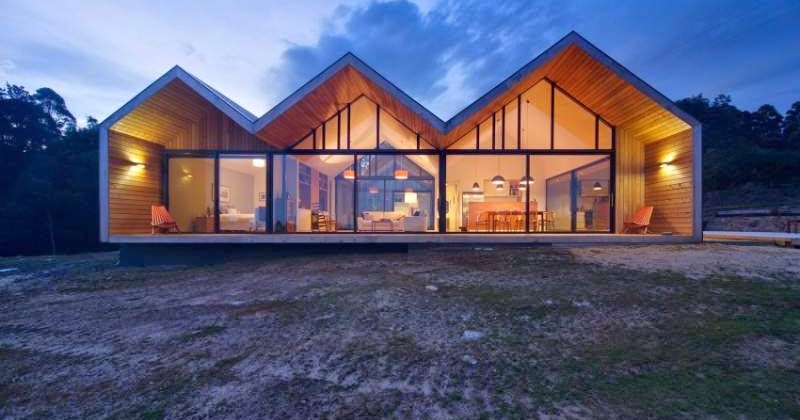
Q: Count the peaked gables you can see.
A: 3